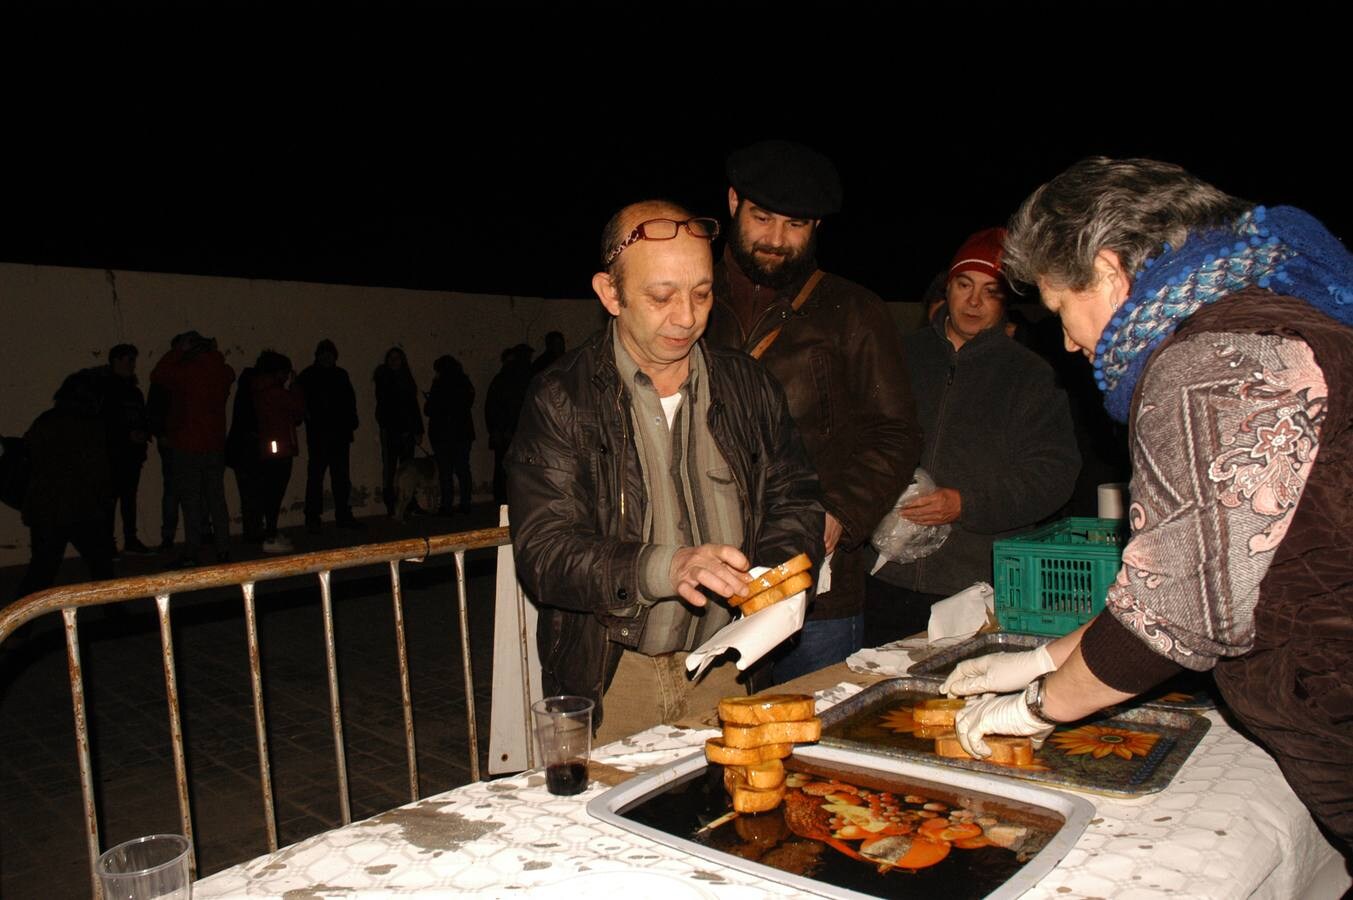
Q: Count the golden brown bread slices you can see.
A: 9